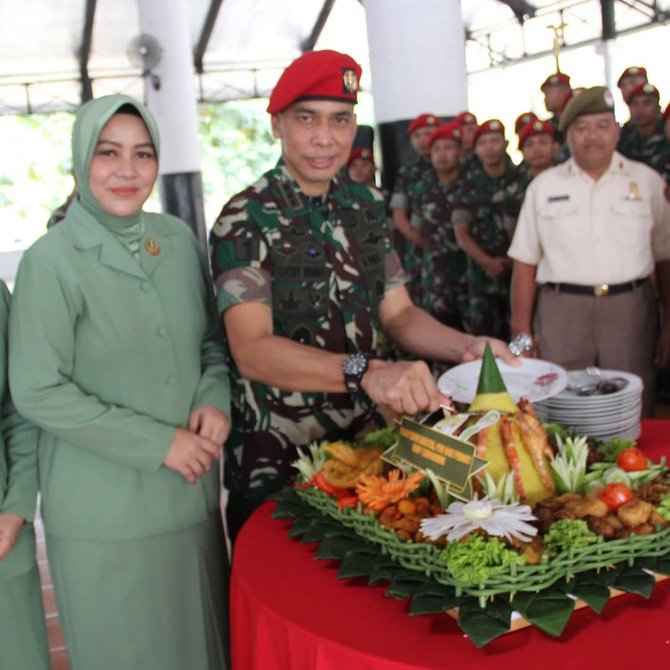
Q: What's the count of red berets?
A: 13